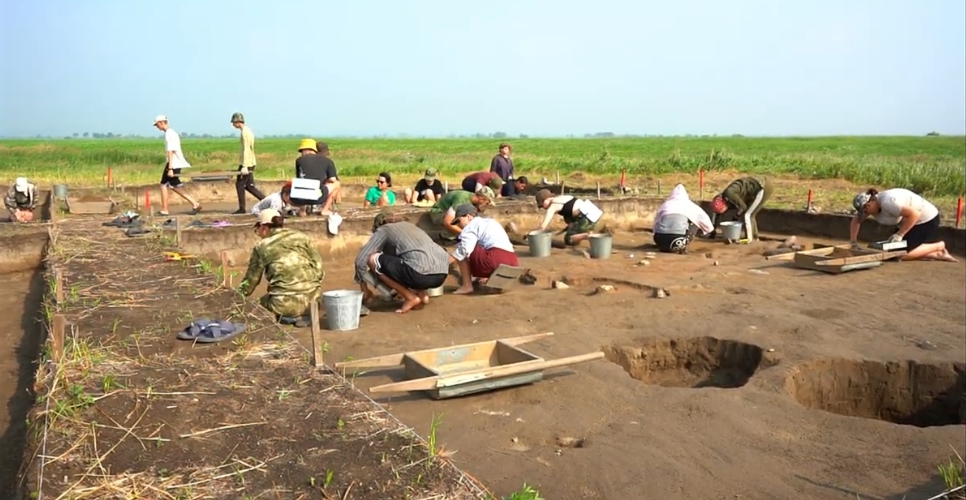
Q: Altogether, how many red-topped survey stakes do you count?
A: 6